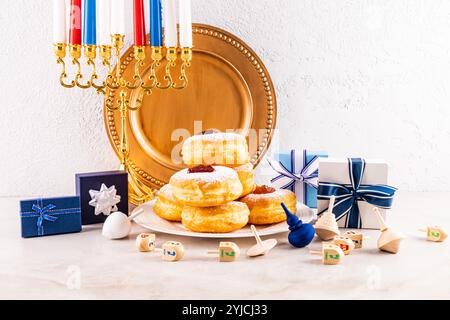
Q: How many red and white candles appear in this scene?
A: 7